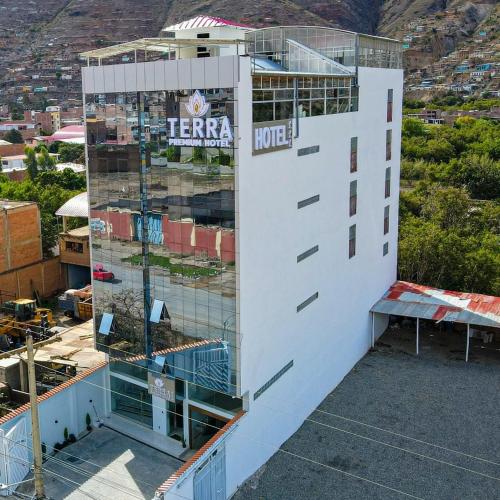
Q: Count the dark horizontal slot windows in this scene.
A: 5